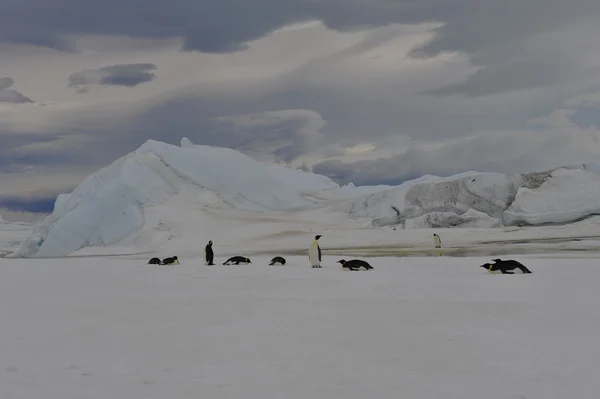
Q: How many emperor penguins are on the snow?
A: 10